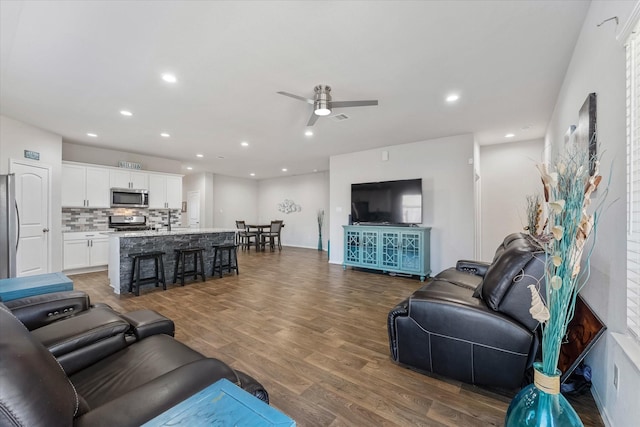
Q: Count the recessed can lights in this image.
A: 12